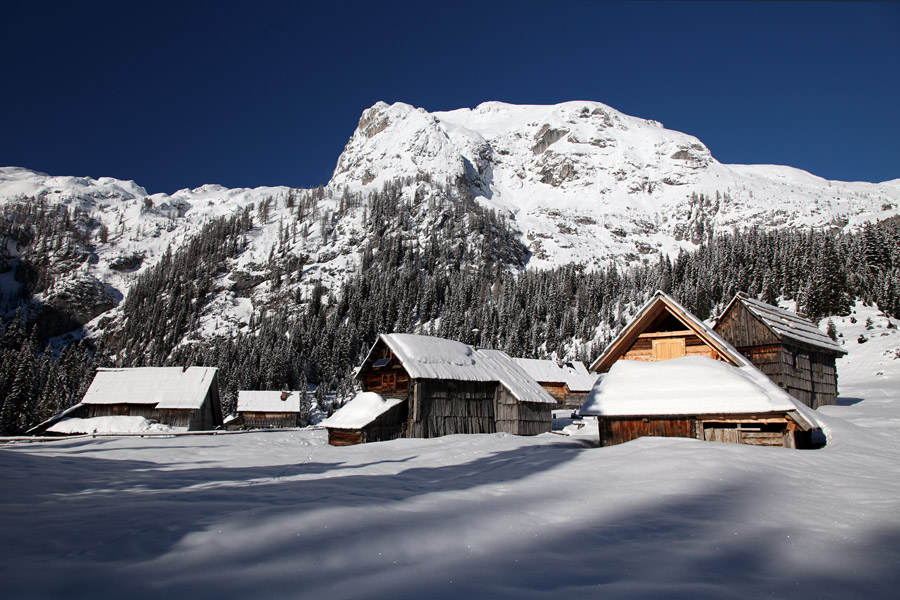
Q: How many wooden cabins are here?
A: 6